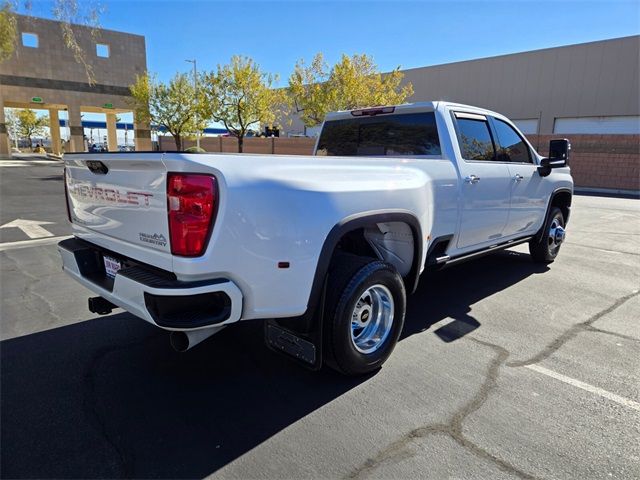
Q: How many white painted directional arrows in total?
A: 1